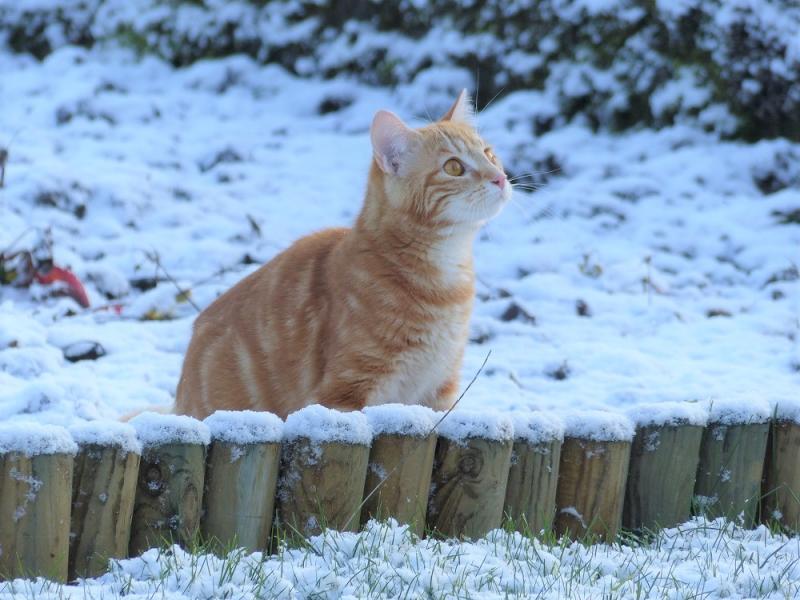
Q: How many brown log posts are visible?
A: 12